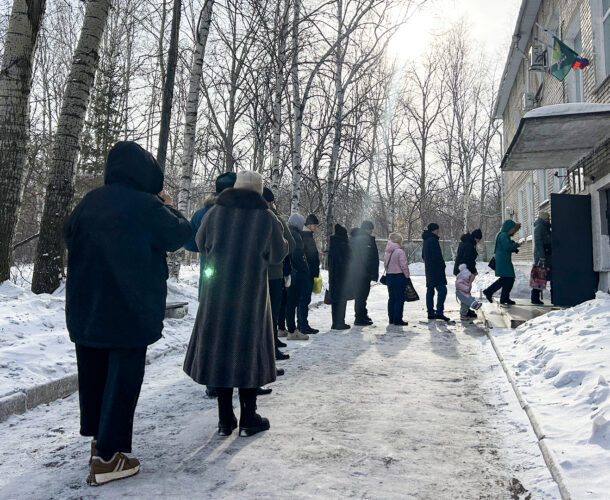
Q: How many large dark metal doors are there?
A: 1